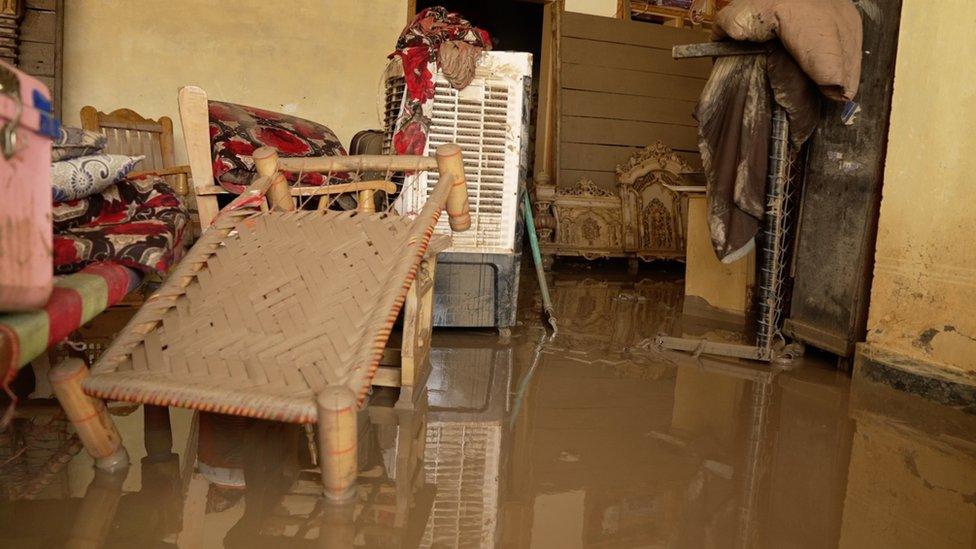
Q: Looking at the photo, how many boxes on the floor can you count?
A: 0